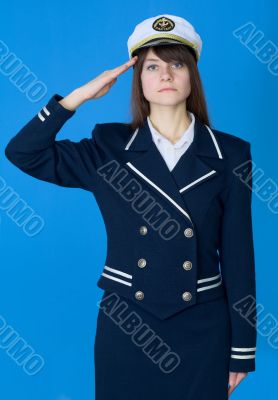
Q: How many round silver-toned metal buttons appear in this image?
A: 6